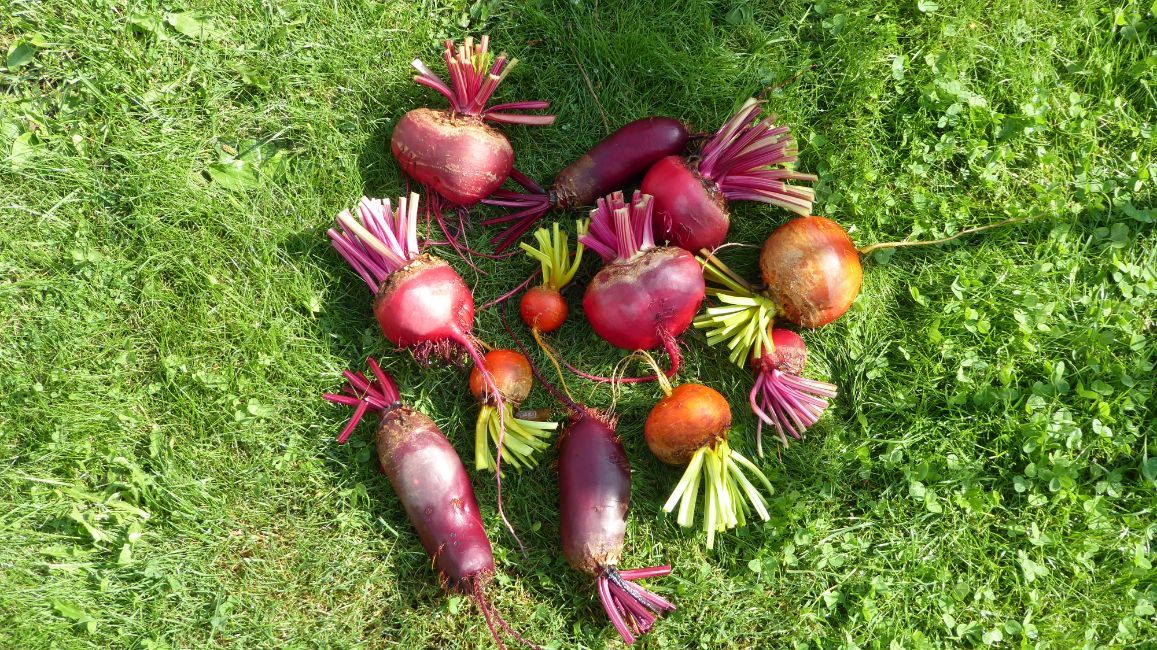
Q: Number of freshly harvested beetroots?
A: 12